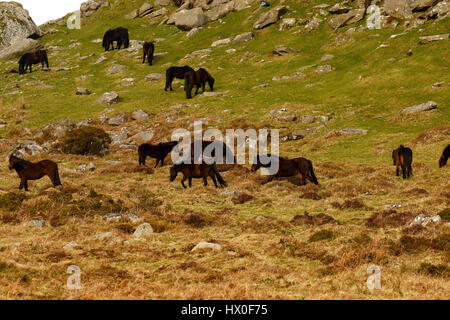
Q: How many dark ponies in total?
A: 12